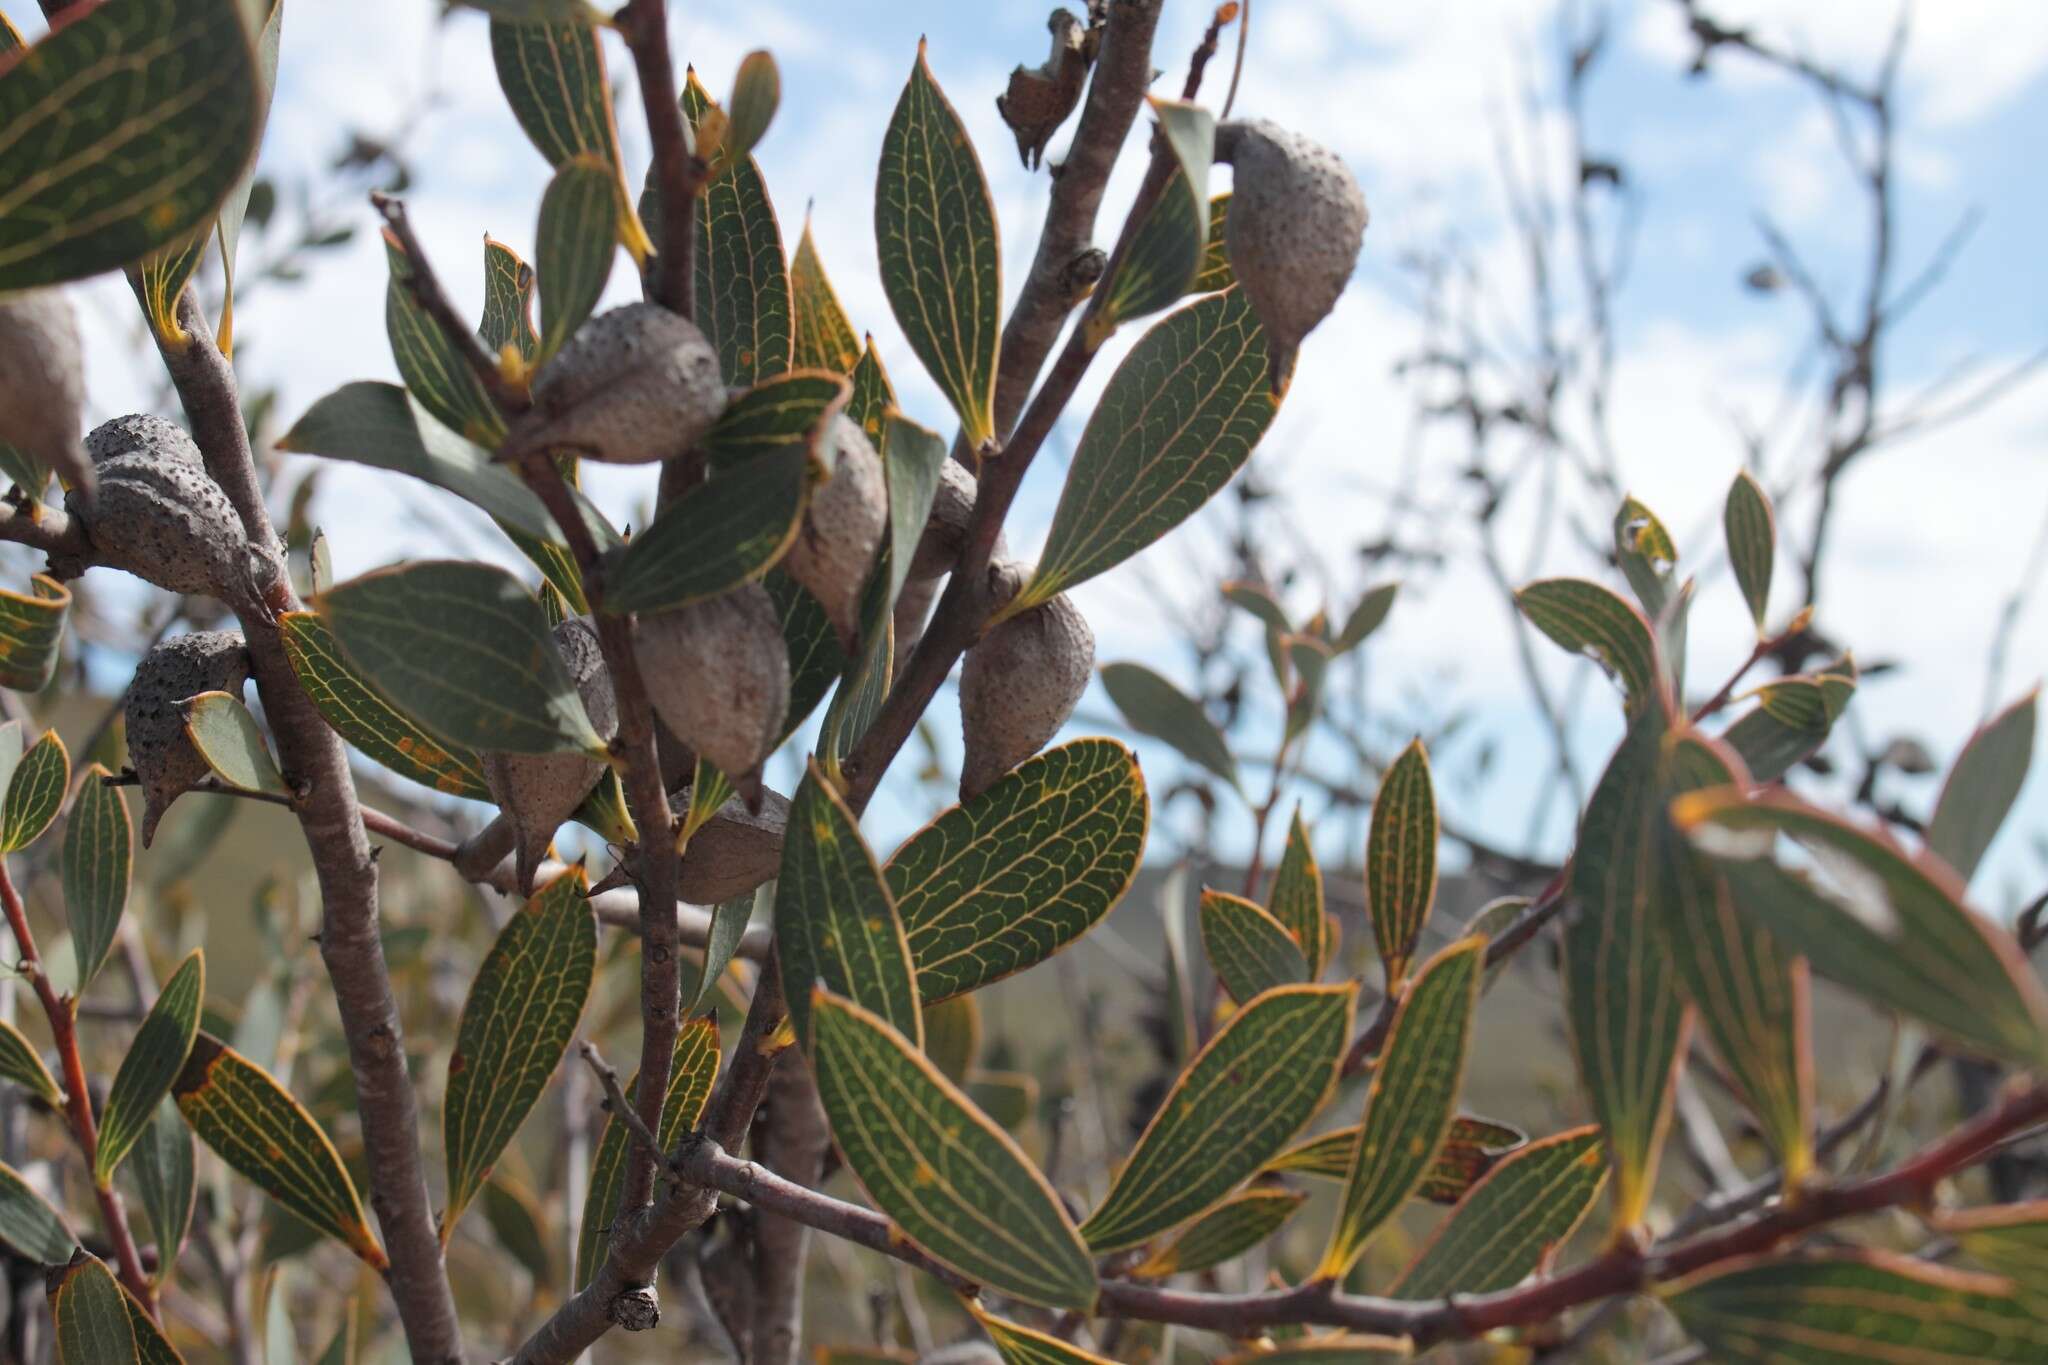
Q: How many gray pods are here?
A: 11